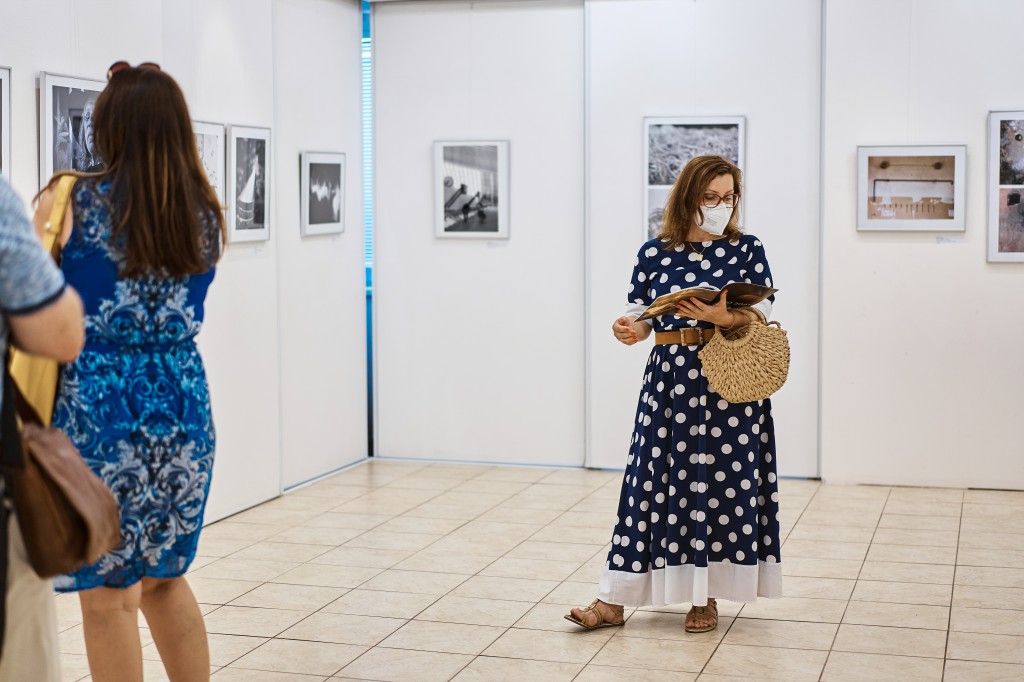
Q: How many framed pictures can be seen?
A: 9